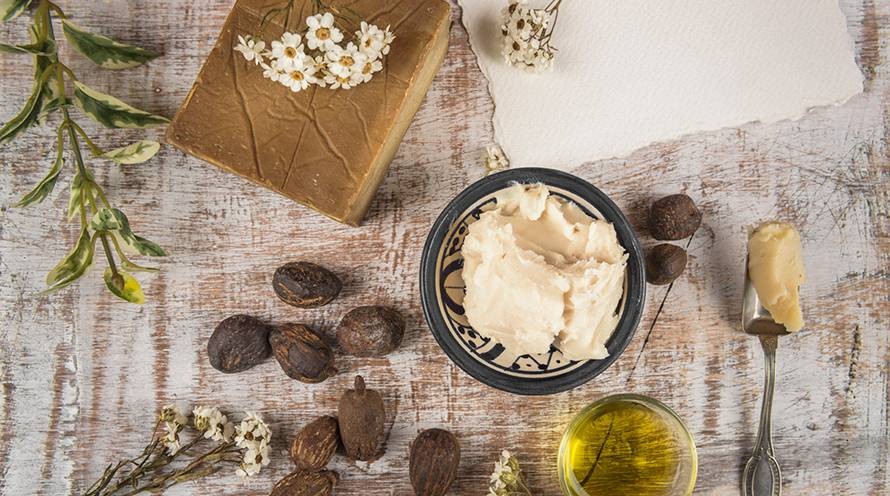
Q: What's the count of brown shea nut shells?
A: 10